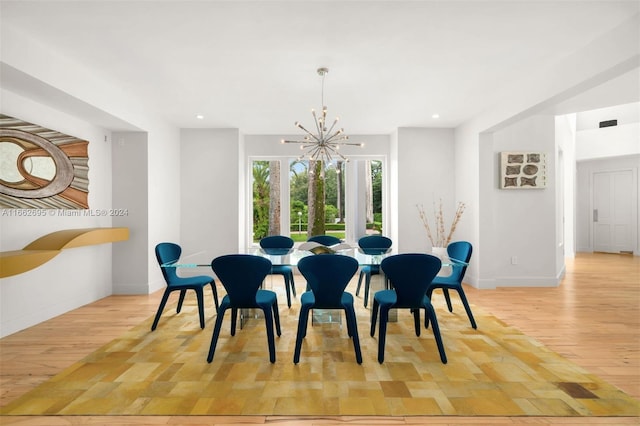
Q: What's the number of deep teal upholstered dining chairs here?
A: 8